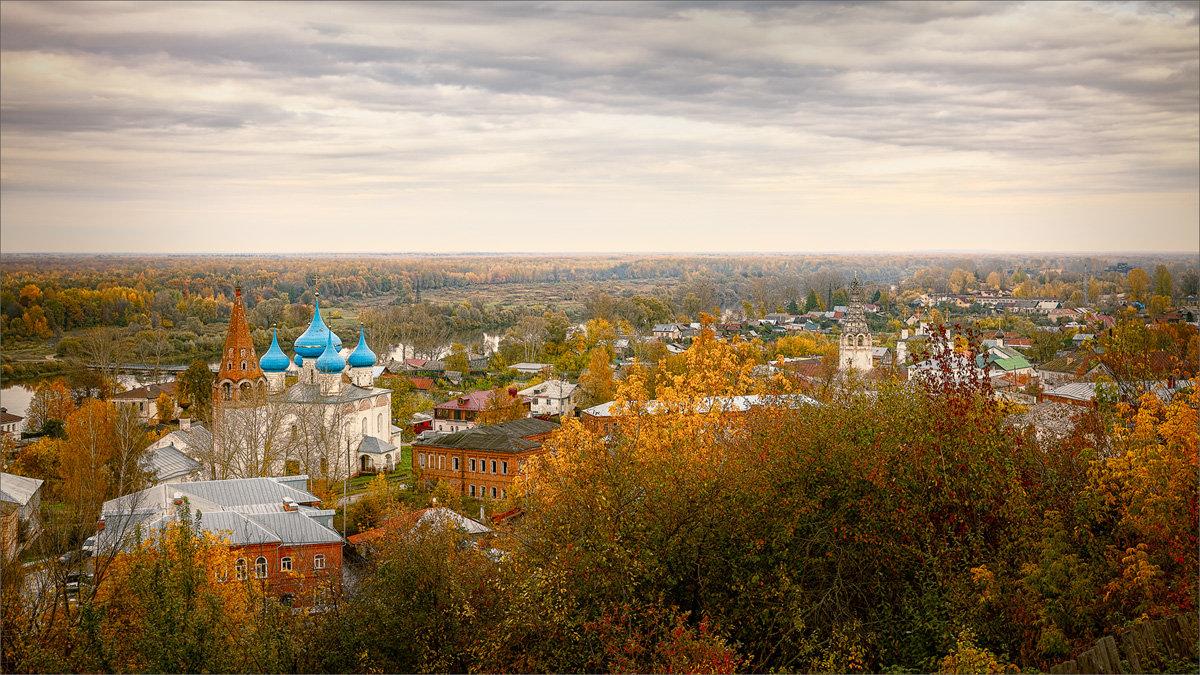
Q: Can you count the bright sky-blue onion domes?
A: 5